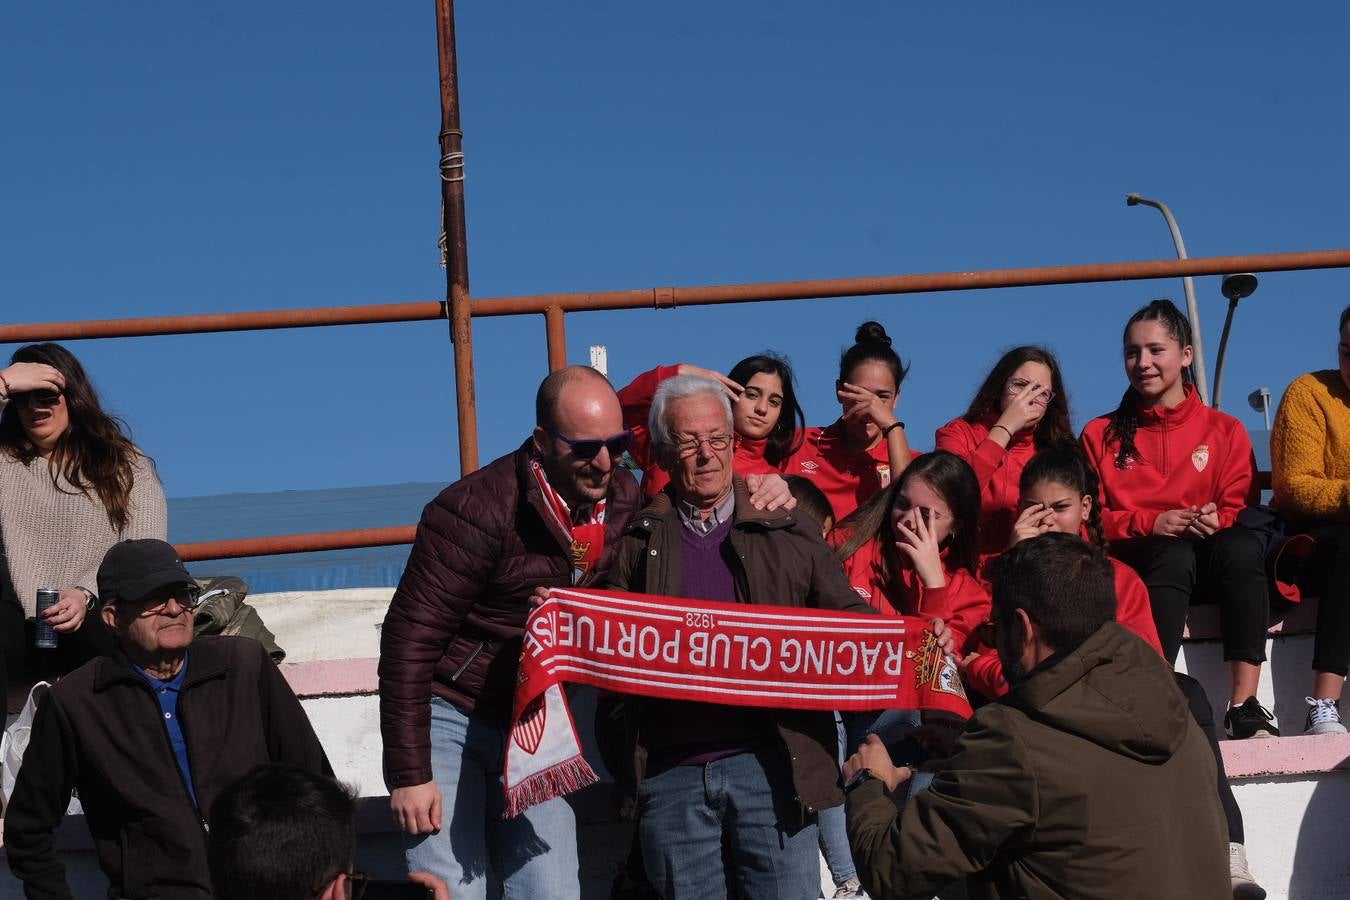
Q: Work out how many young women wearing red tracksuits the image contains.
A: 6